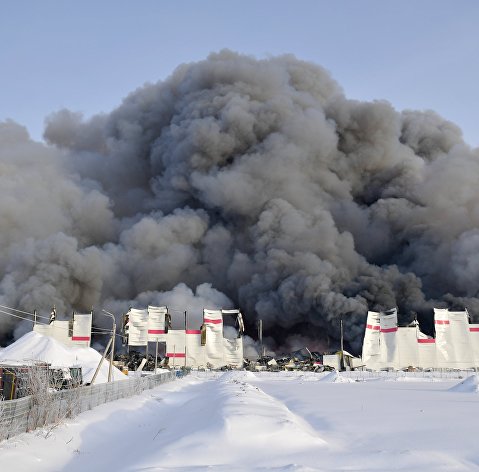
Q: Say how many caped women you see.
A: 0